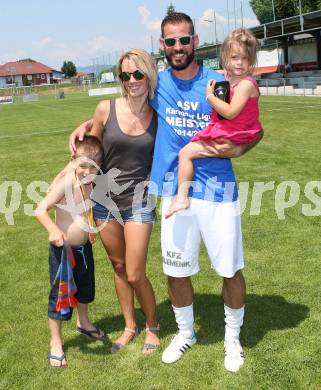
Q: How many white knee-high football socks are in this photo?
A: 2